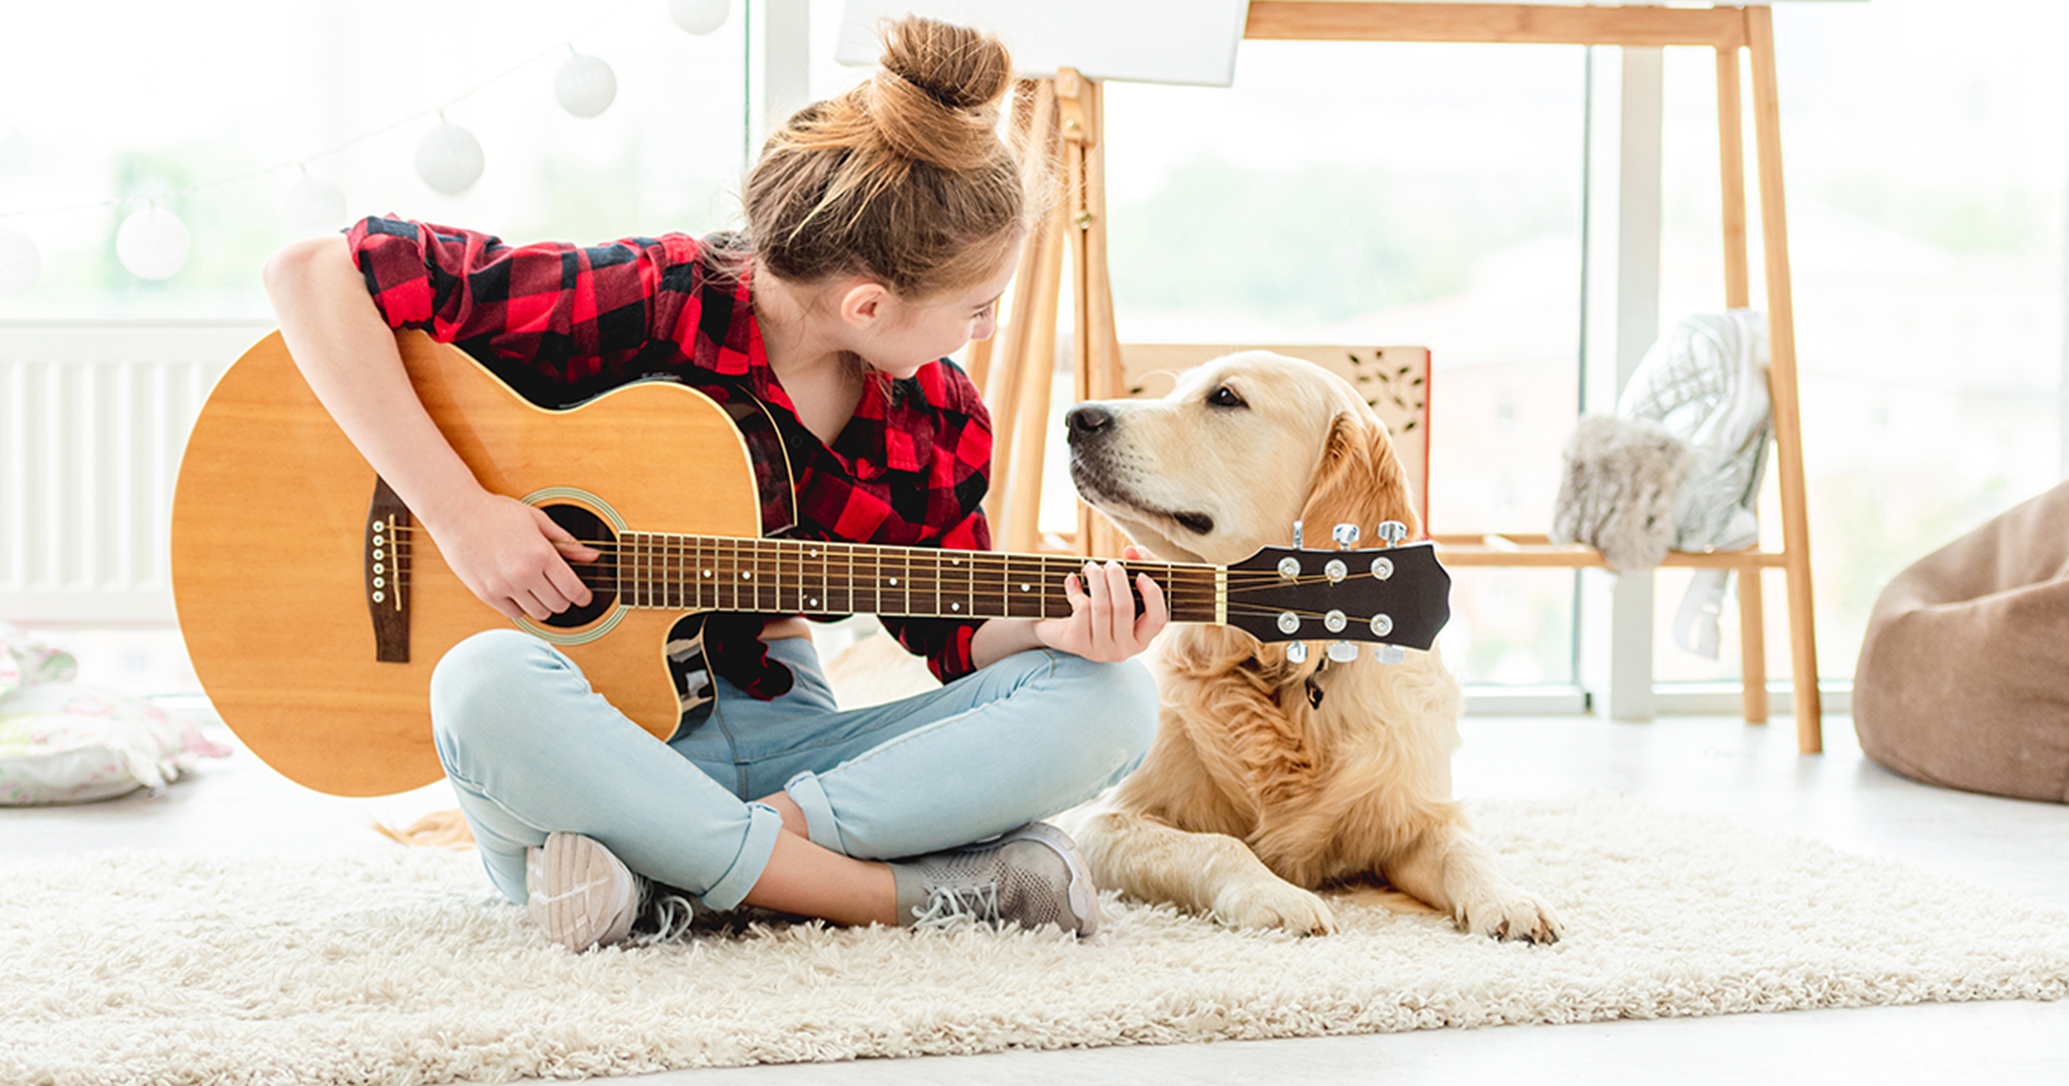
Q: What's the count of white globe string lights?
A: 6